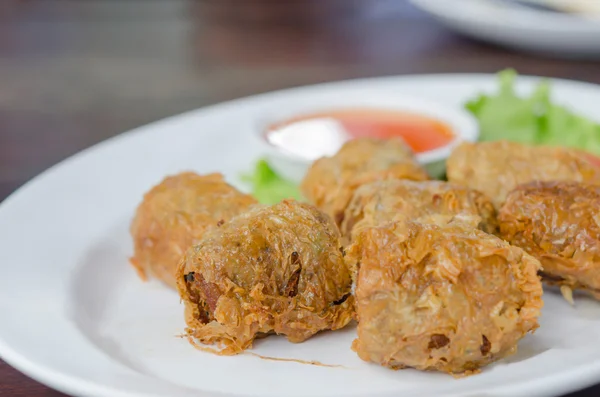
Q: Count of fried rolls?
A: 7